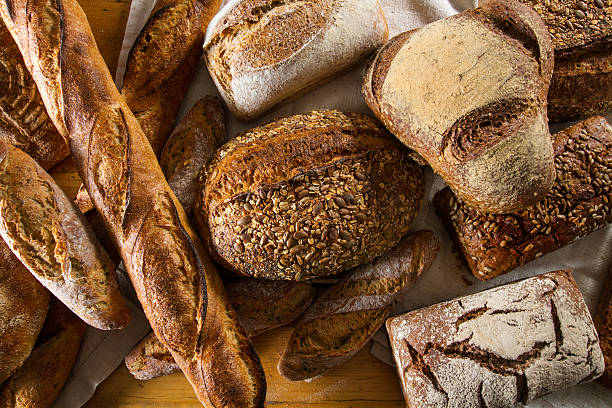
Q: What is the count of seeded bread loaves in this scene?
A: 3